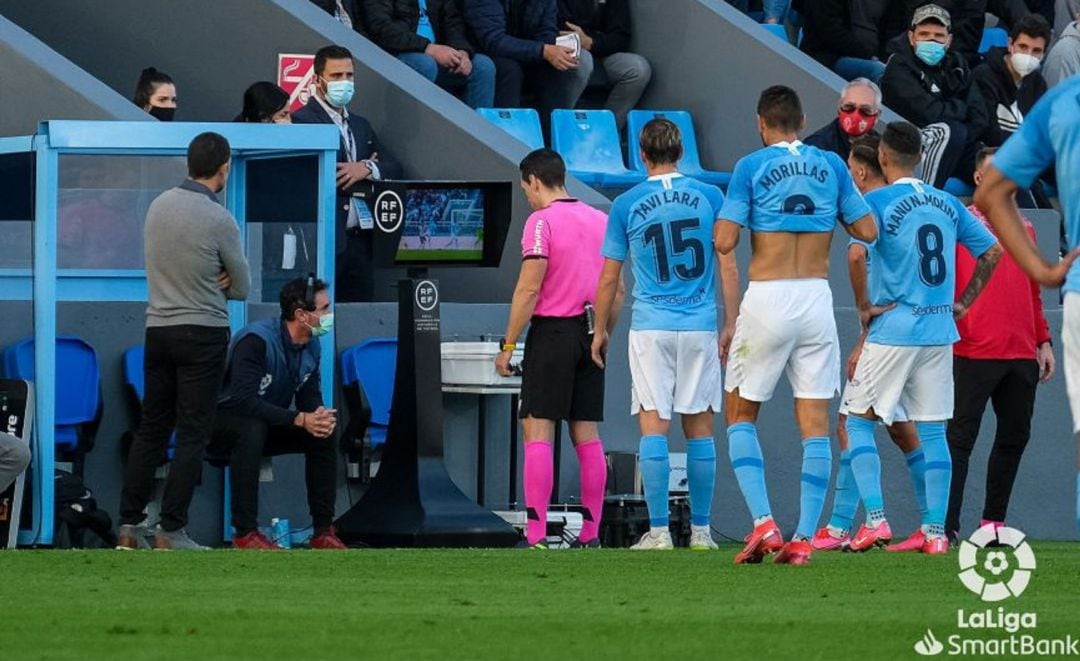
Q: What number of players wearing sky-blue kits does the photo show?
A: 5